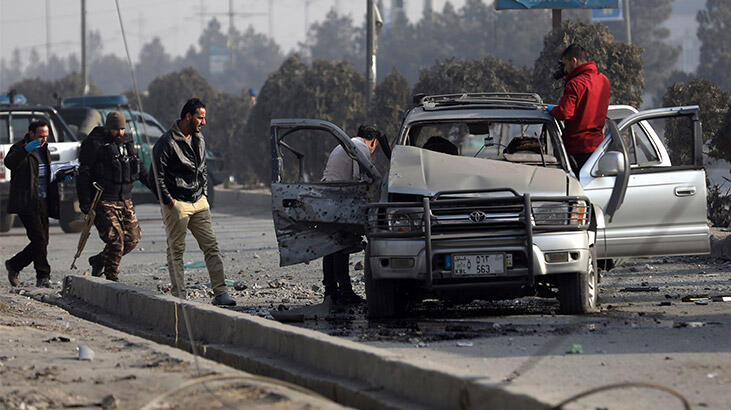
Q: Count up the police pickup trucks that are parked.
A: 2